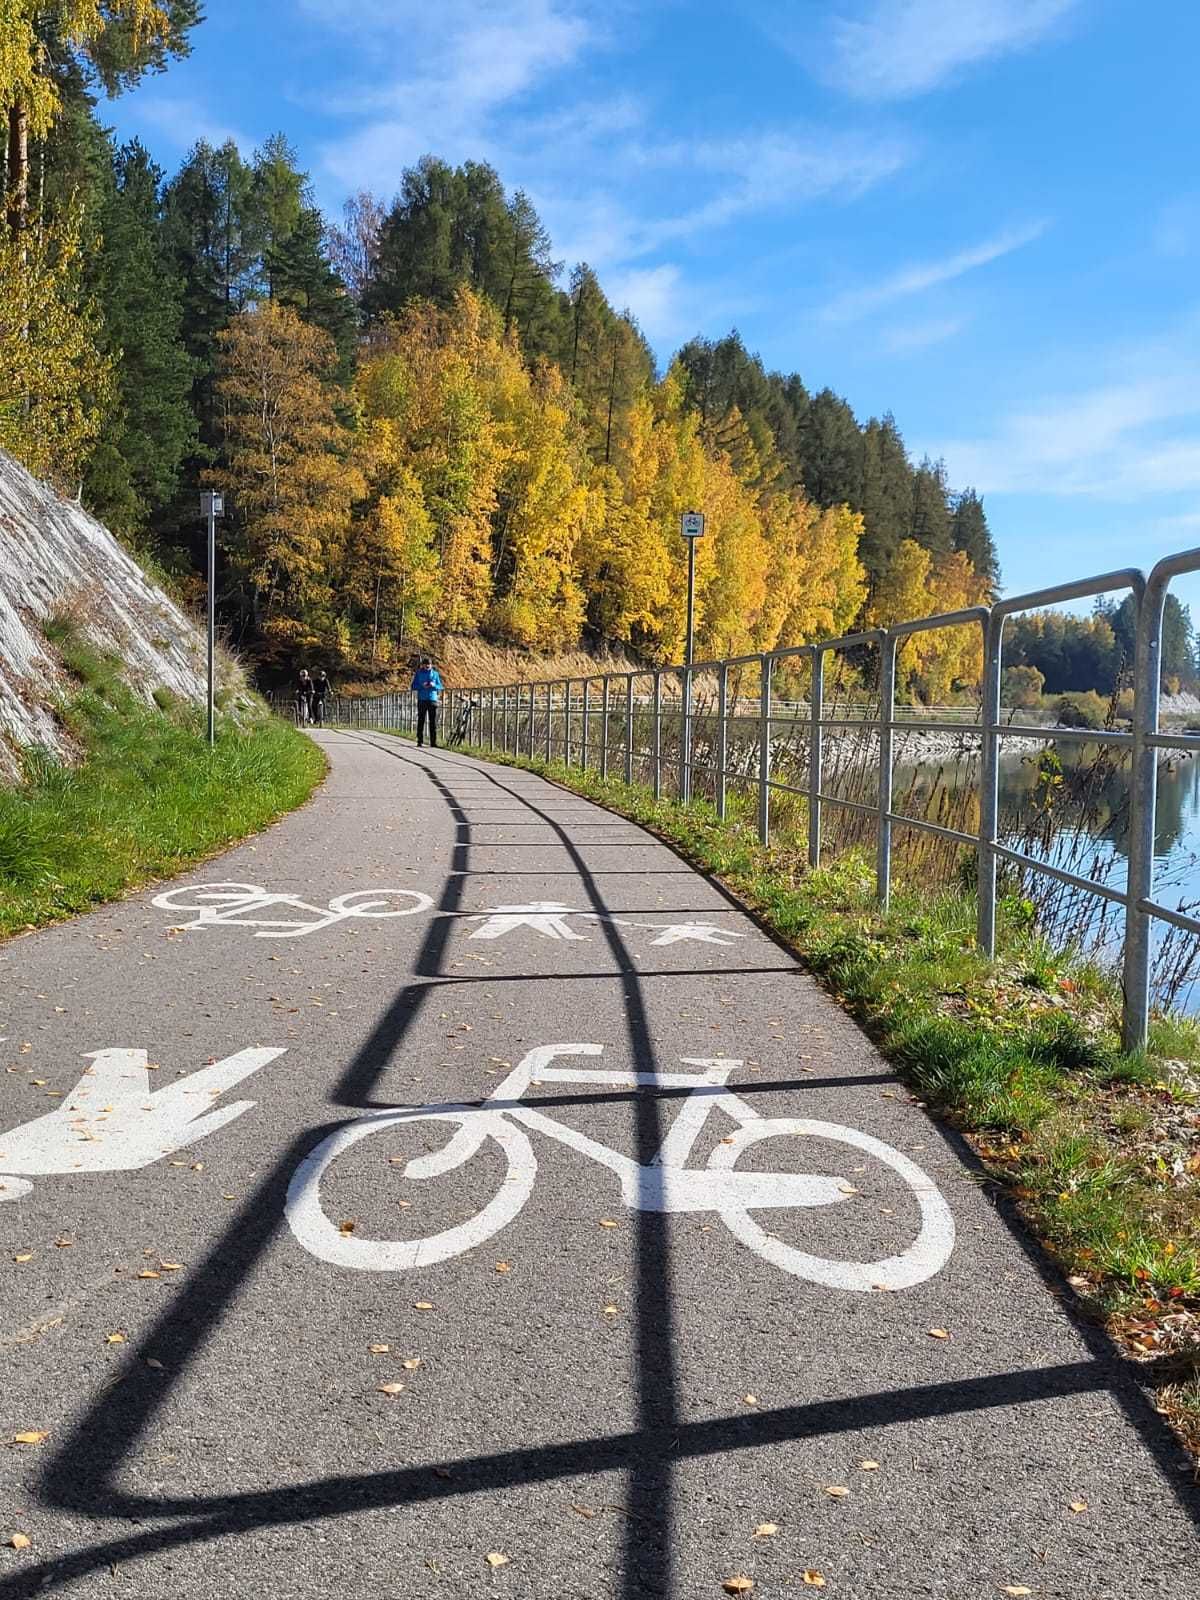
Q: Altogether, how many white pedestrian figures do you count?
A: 3